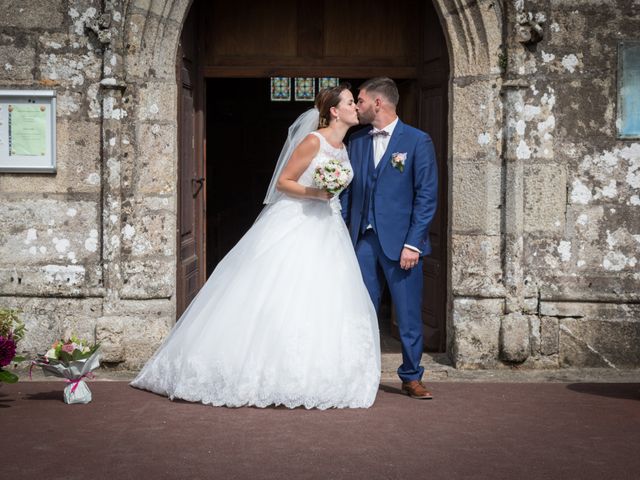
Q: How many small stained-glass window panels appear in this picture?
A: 3